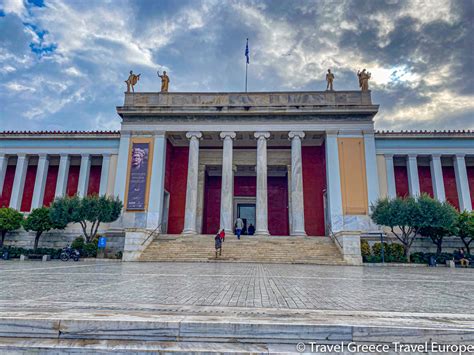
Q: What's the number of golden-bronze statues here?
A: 4